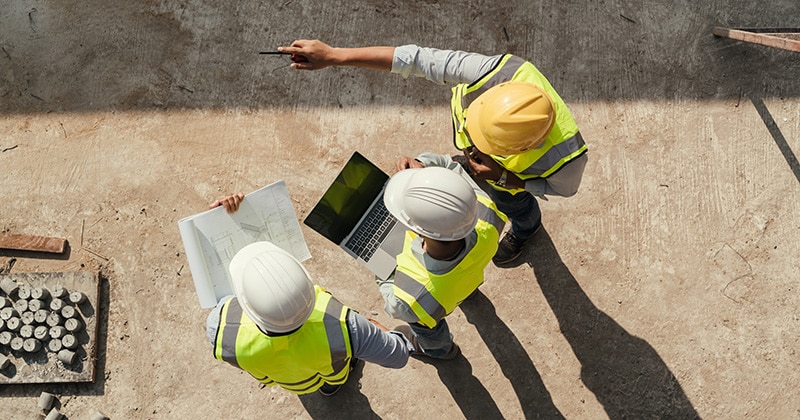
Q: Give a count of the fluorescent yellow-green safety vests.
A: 3